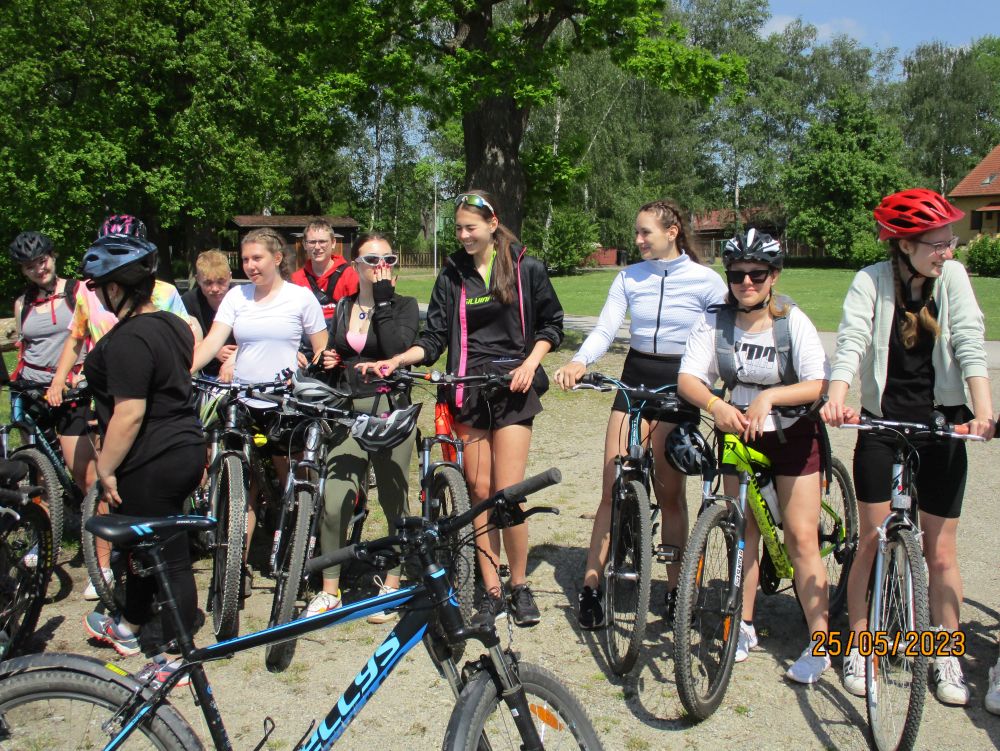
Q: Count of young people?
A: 11